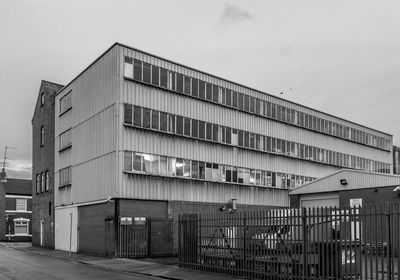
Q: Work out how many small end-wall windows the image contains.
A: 3